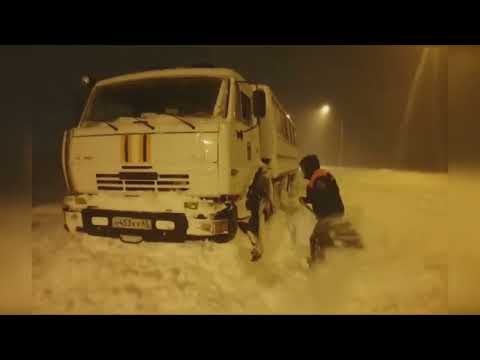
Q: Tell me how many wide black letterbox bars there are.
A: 2